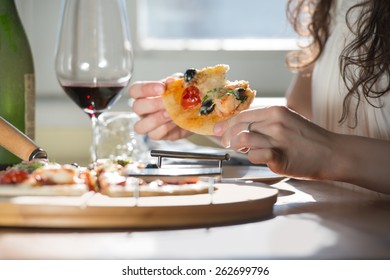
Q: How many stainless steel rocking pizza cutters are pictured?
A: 1